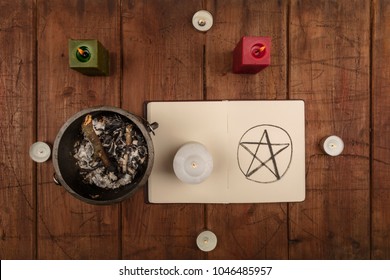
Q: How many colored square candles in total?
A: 2